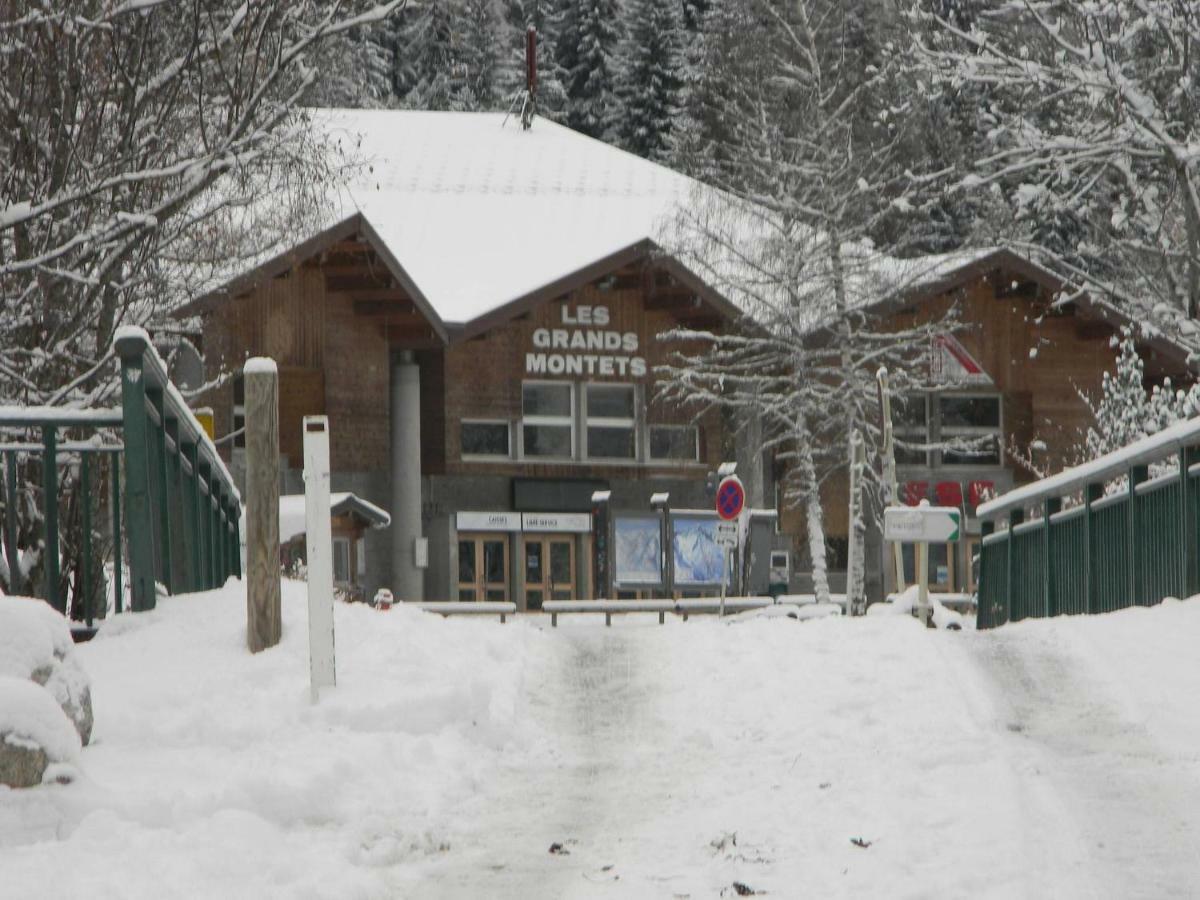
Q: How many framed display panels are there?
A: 2